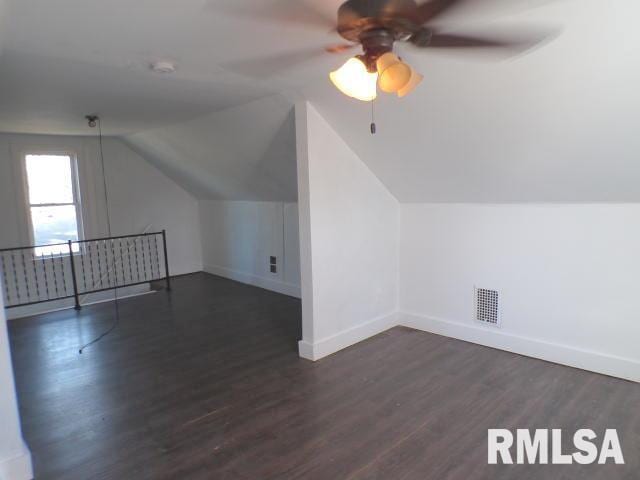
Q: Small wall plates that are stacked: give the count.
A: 2